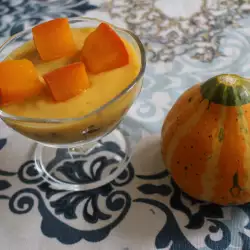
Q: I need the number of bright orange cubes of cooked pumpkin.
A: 4